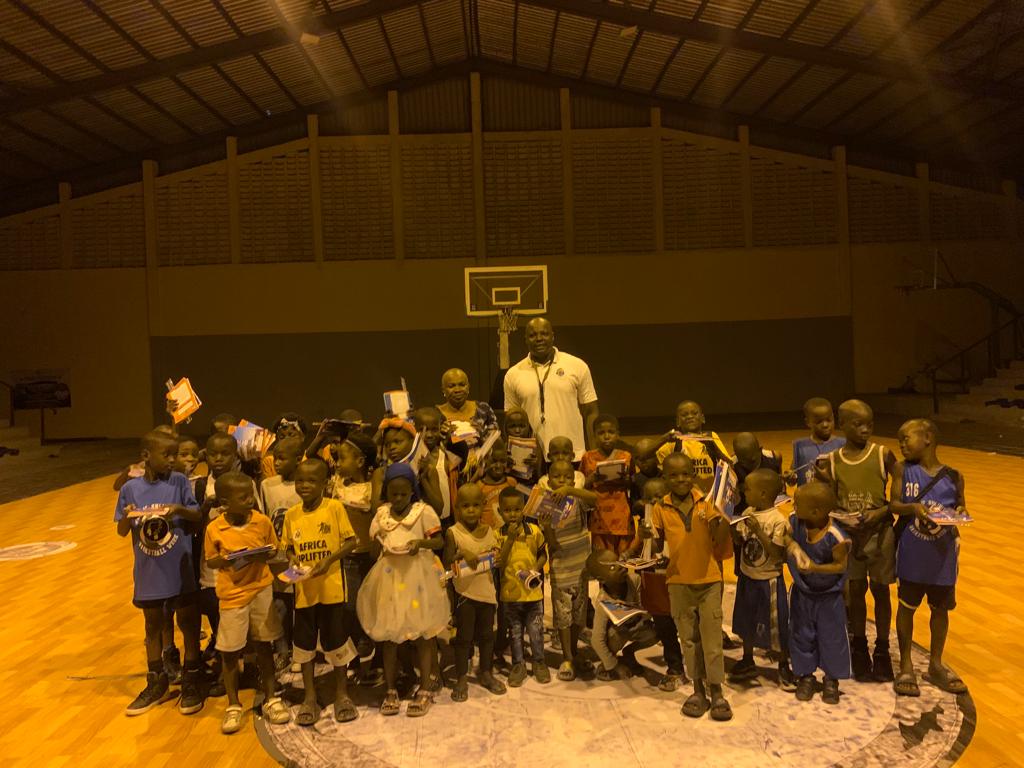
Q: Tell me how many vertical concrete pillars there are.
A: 12